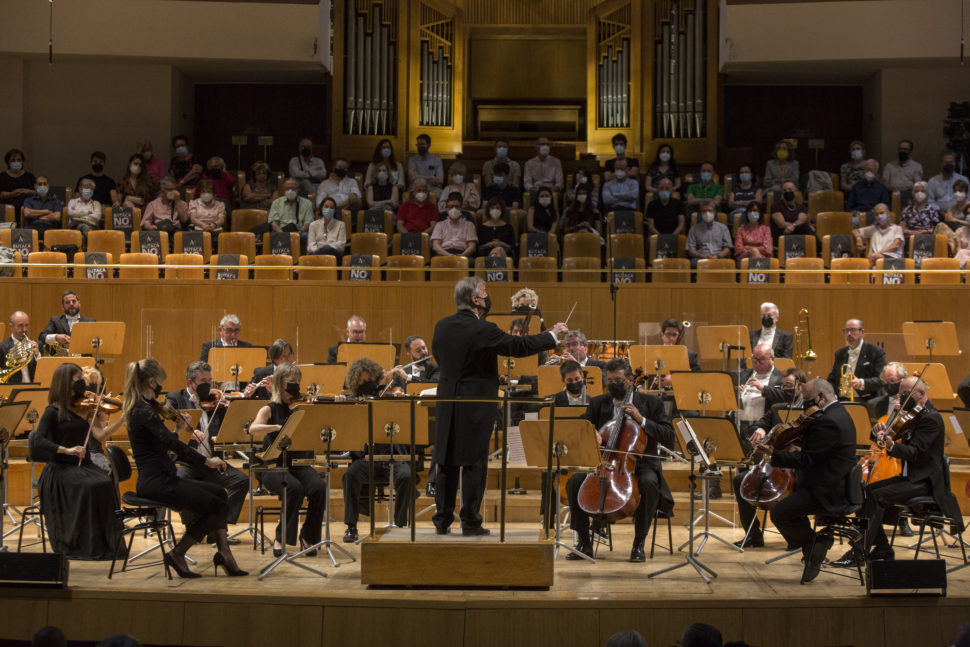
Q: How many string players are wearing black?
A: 12